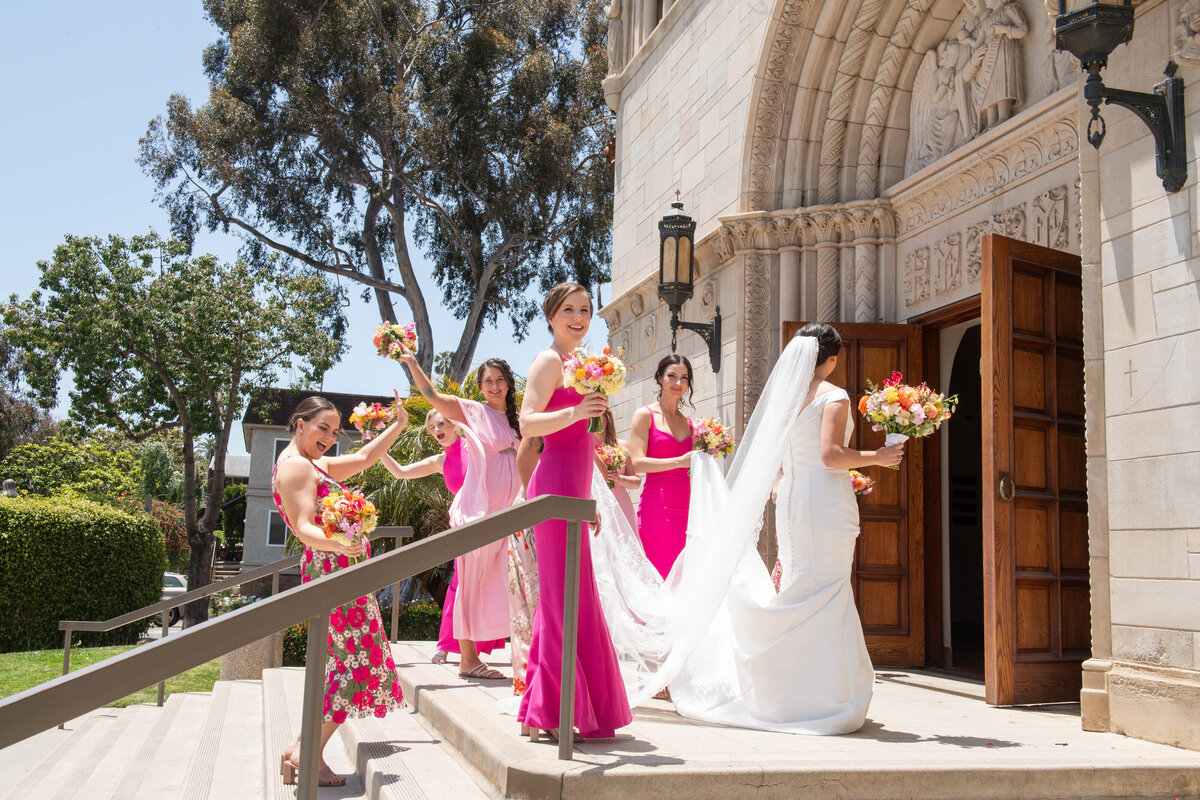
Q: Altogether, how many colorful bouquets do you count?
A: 8